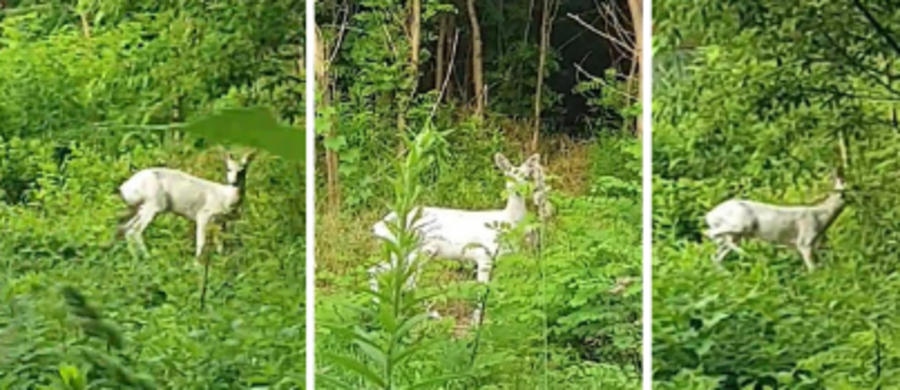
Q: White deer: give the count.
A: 3